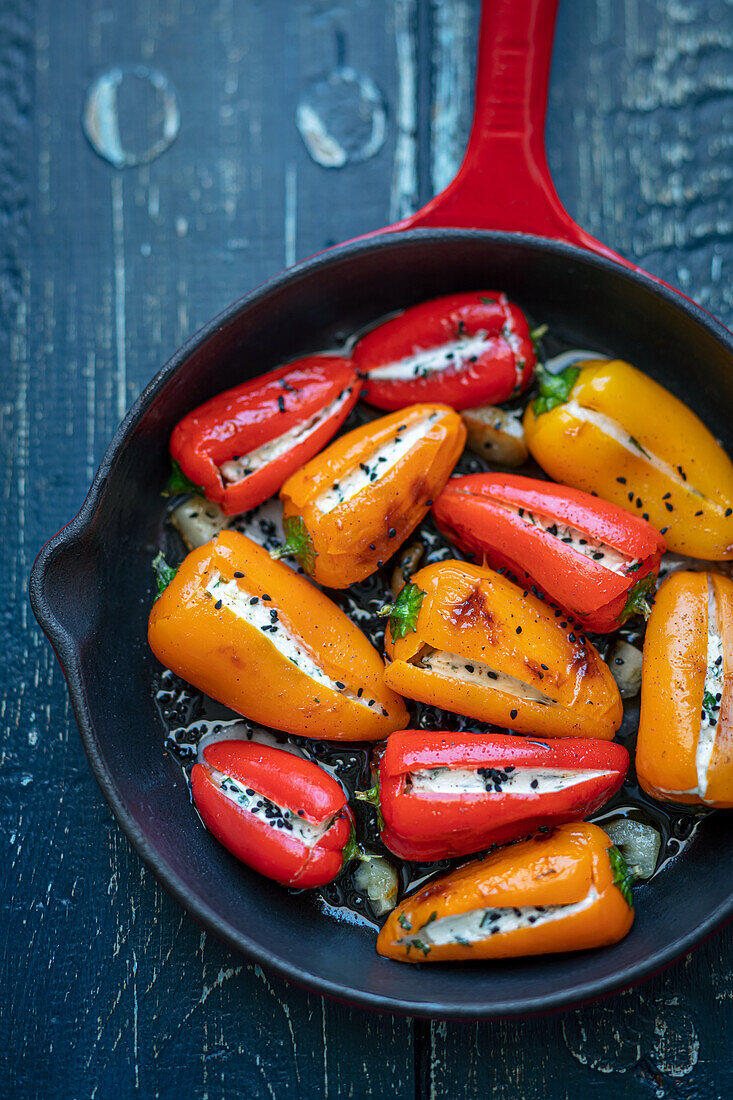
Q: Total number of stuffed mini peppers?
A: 11